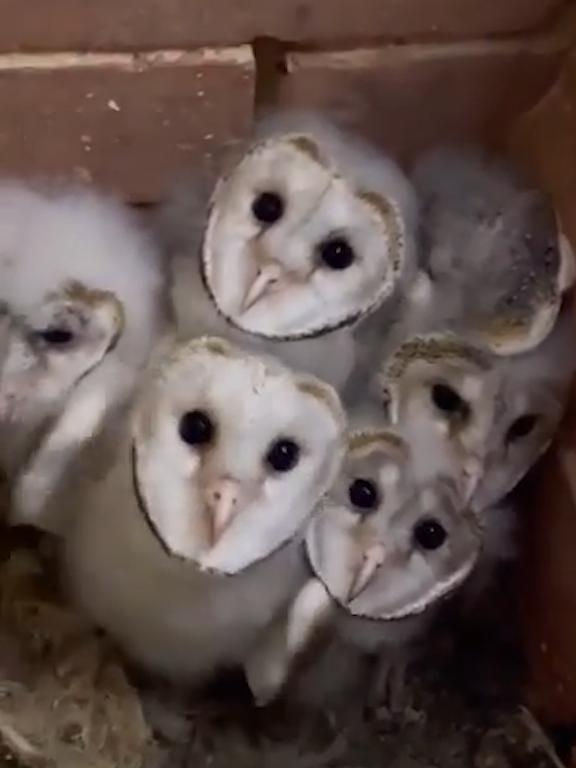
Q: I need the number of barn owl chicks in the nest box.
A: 6